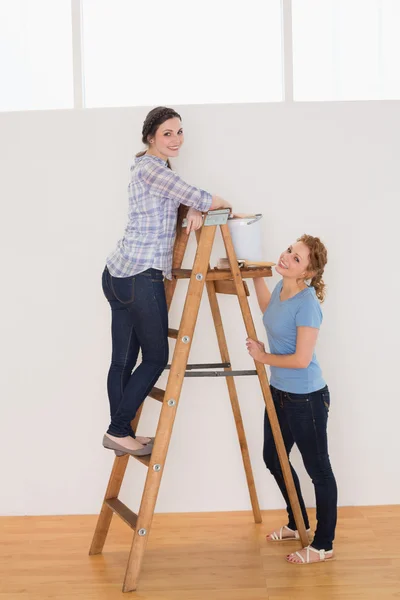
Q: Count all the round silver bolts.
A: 5